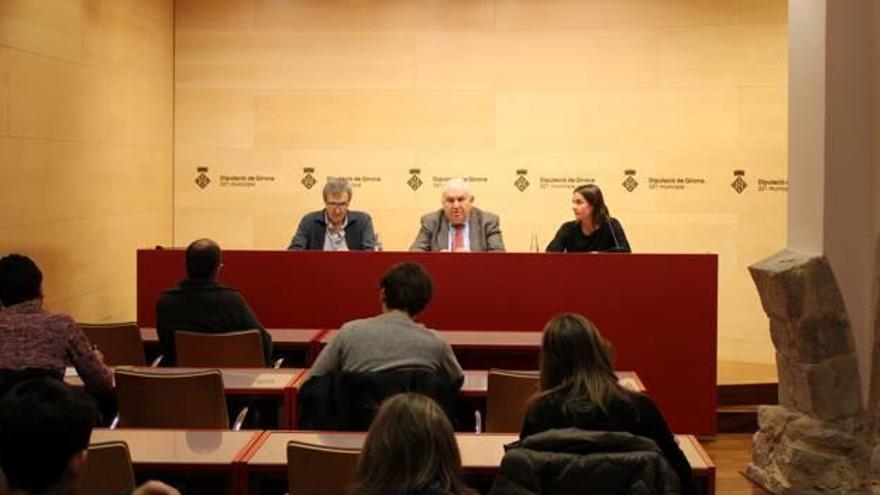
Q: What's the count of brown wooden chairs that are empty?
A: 5